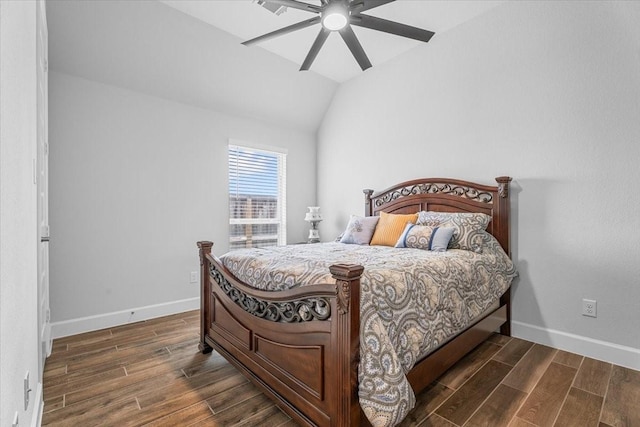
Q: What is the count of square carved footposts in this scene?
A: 2